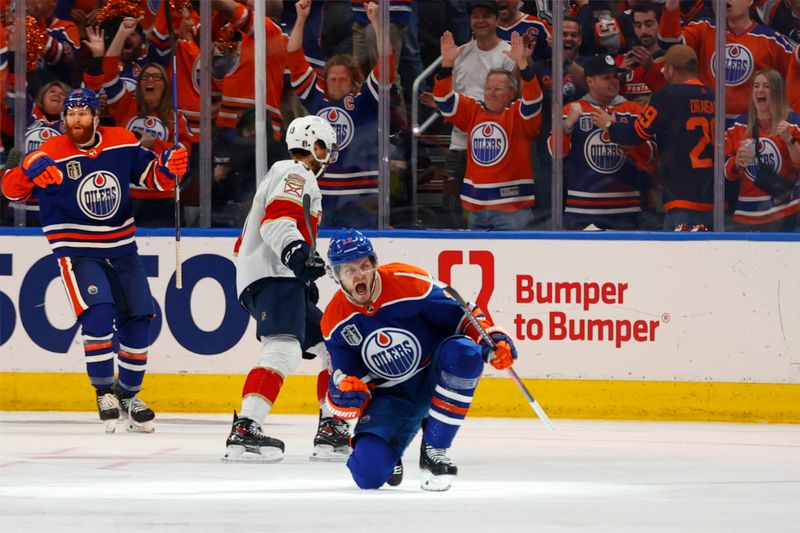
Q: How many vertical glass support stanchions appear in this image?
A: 6